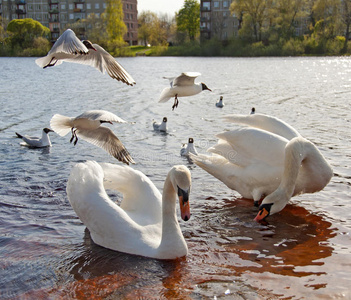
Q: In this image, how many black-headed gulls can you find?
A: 8